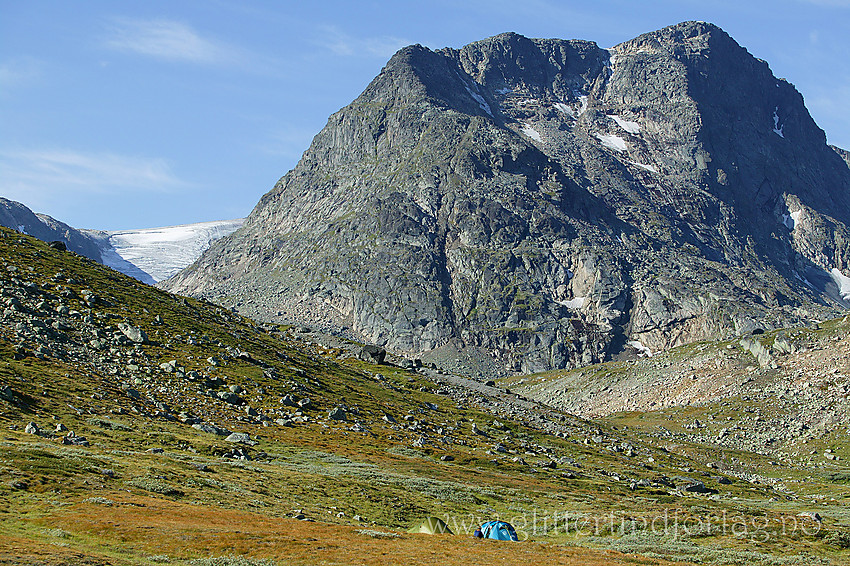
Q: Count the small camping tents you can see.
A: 2